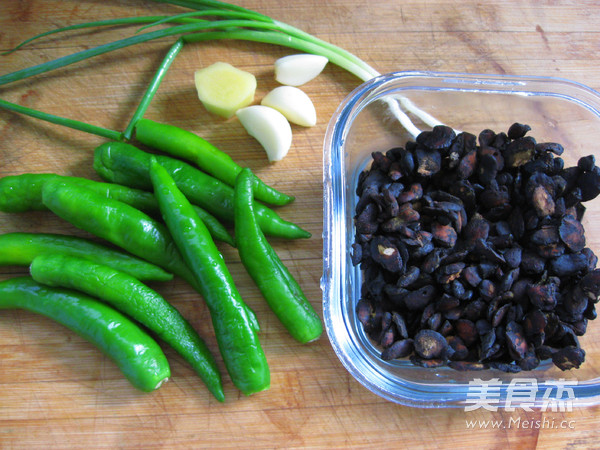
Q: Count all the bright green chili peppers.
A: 9